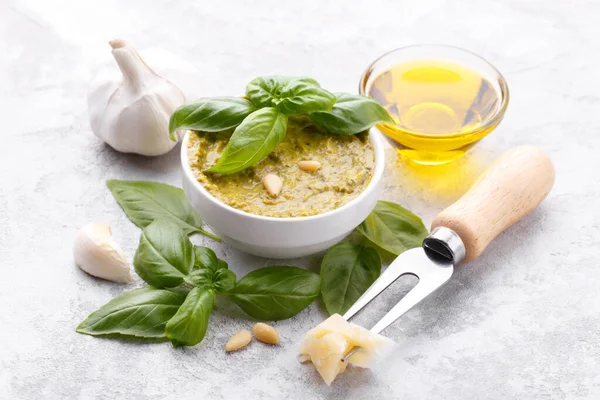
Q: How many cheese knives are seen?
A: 1